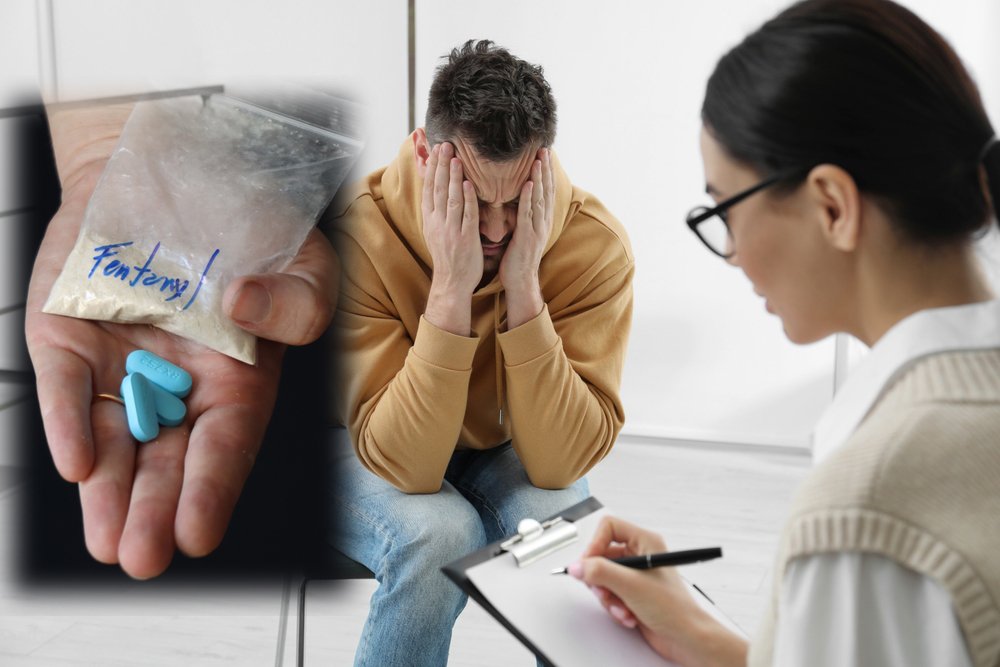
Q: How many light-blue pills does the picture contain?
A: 3